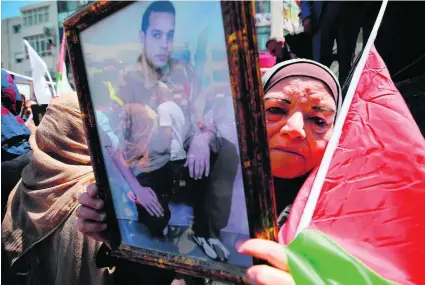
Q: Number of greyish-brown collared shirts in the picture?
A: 1